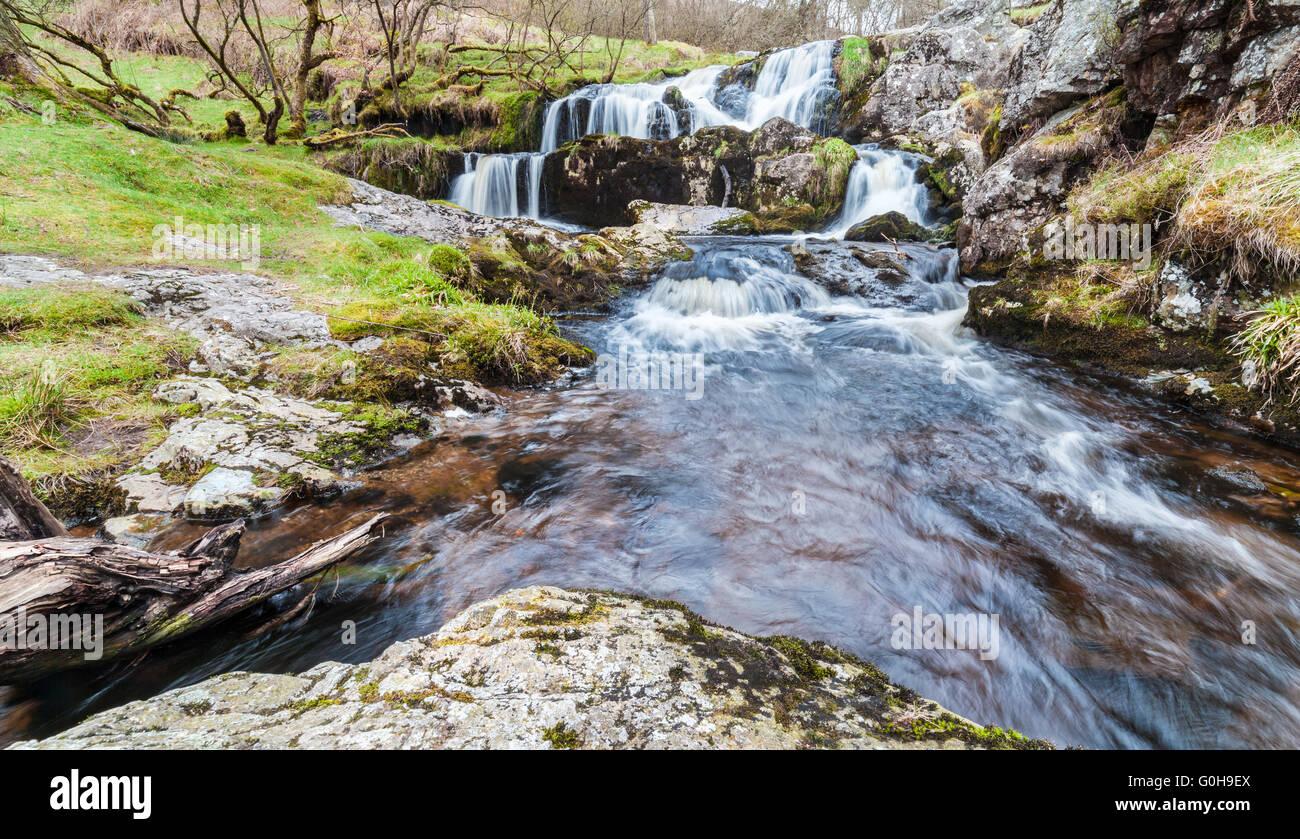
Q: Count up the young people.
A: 0